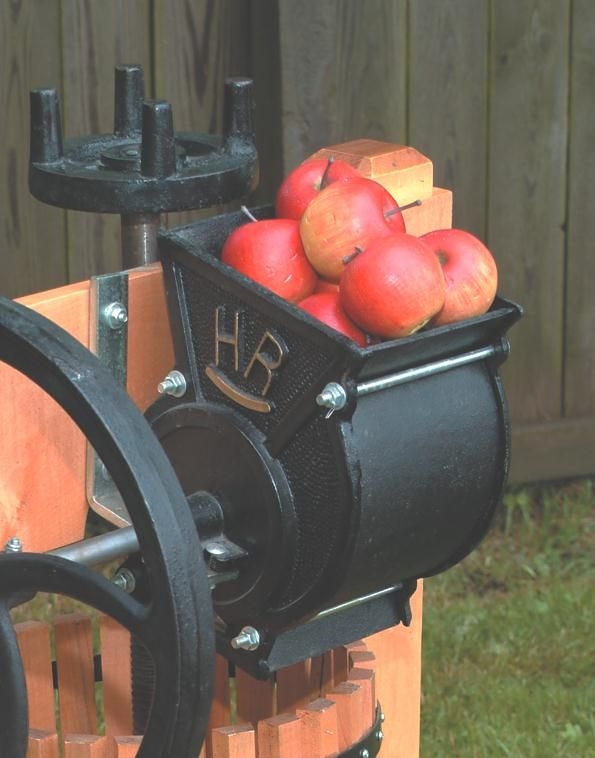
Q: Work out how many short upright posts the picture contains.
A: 4